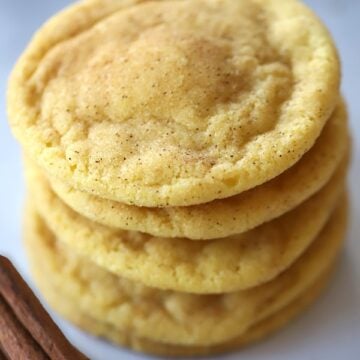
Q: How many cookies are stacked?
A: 5